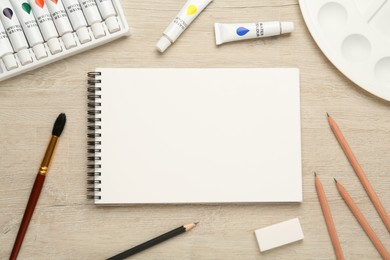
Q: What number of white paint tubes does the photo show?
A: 10